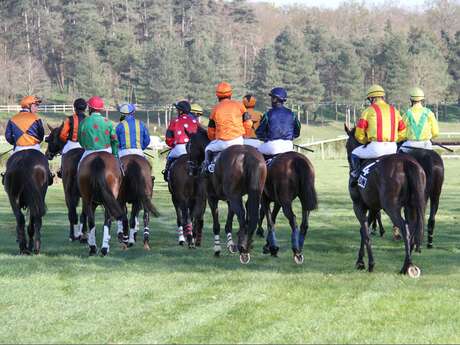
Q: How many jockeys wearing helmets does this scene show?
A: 11